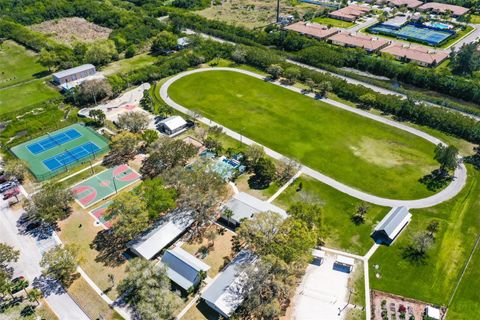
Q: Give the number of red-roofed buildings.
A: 6